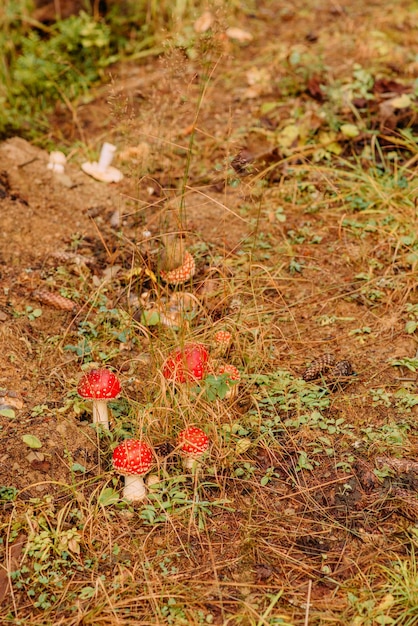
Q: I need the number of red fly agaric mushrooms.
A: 7